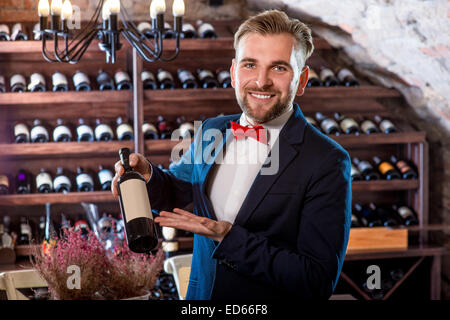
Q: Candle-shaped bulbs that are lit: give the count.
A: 8